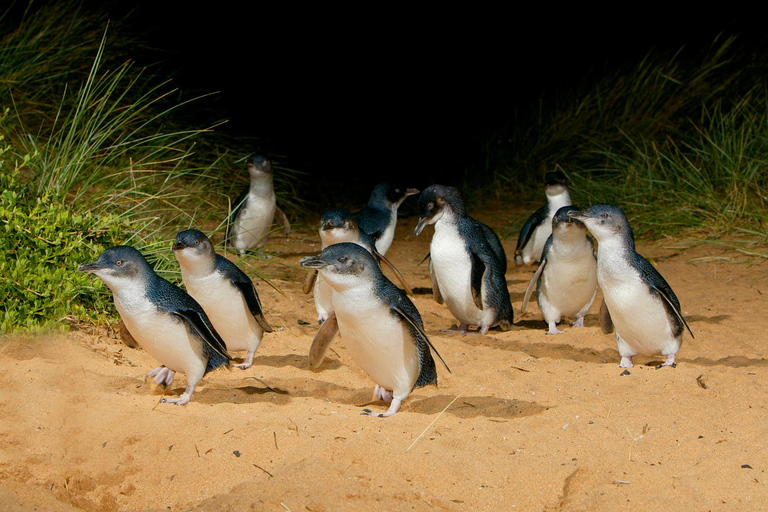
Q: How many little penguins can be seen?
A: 10